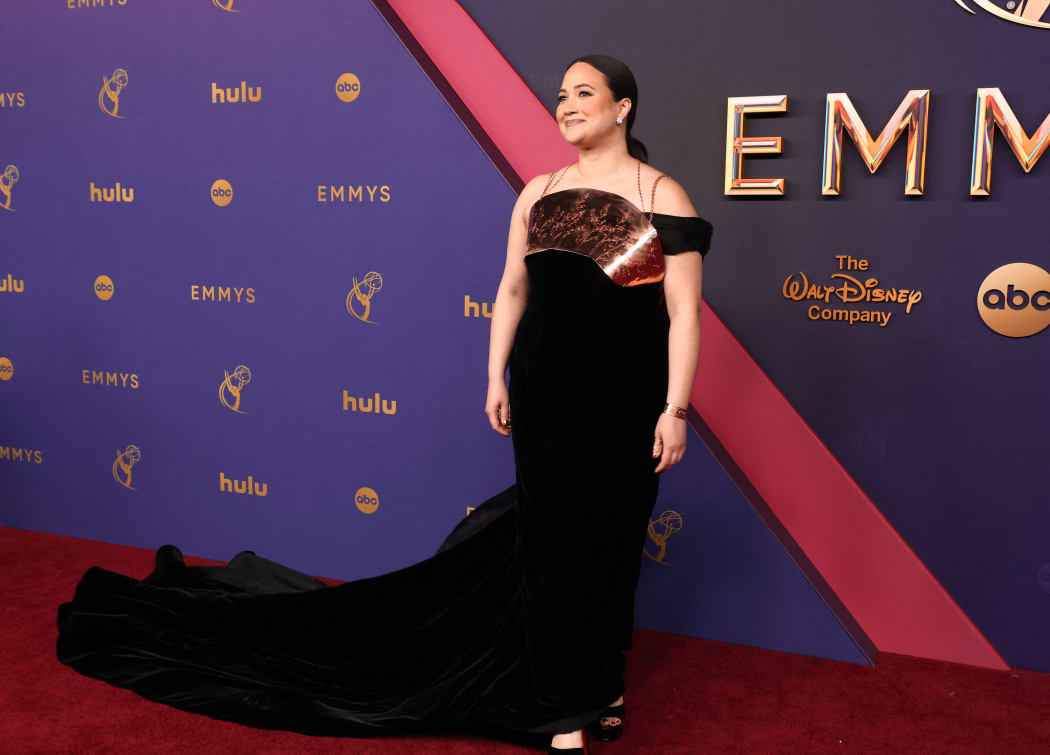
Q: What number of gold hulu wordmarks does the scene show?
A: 6